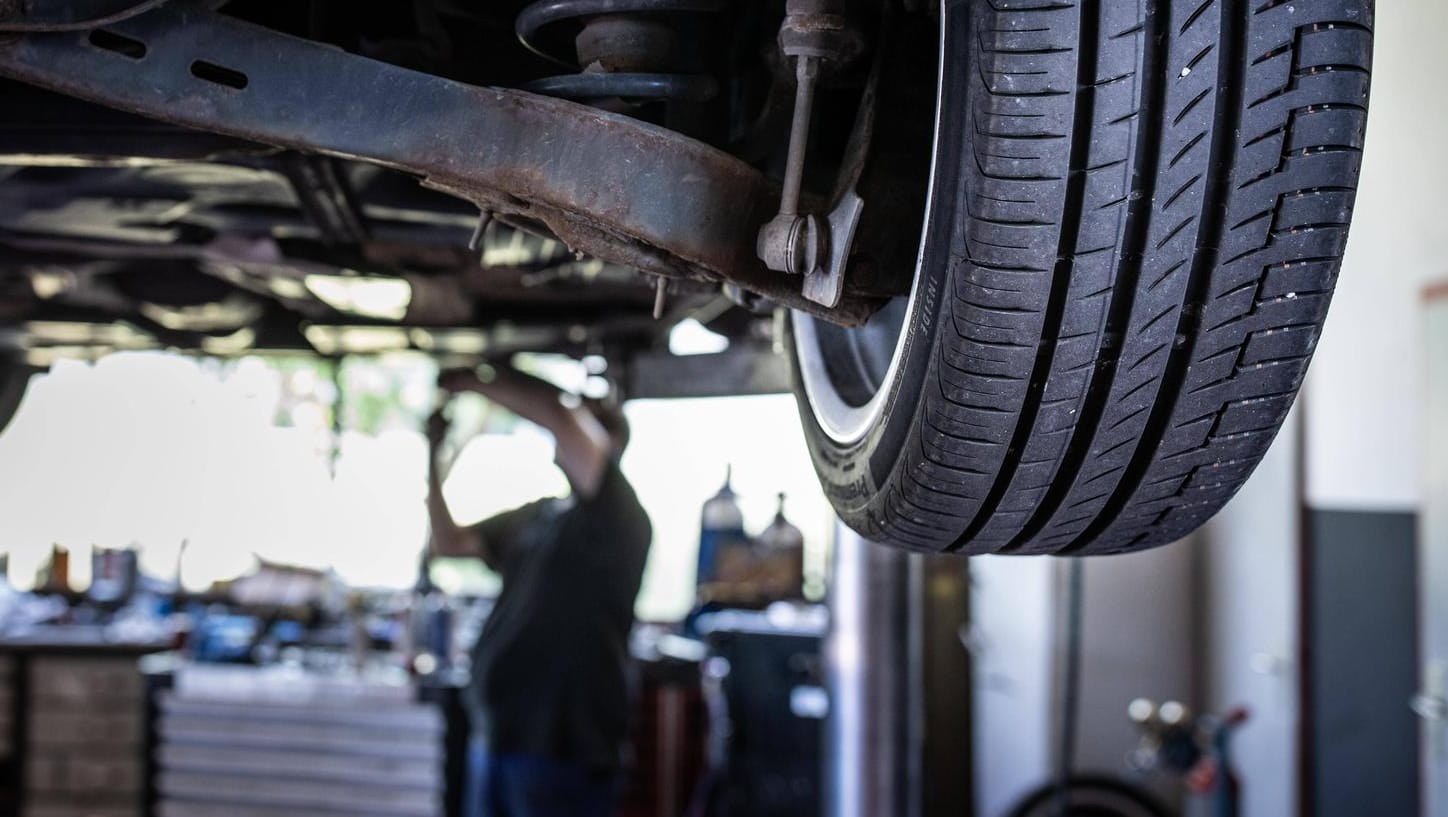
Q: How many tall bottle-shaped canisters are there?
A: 2